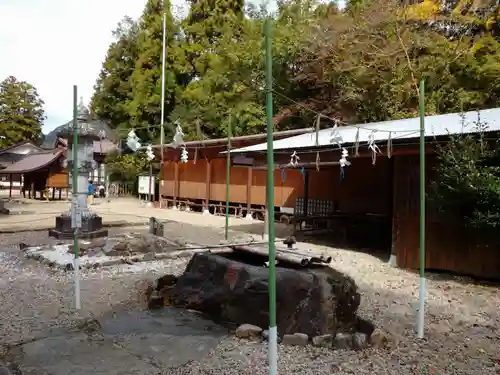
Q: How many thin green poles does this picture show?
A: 4